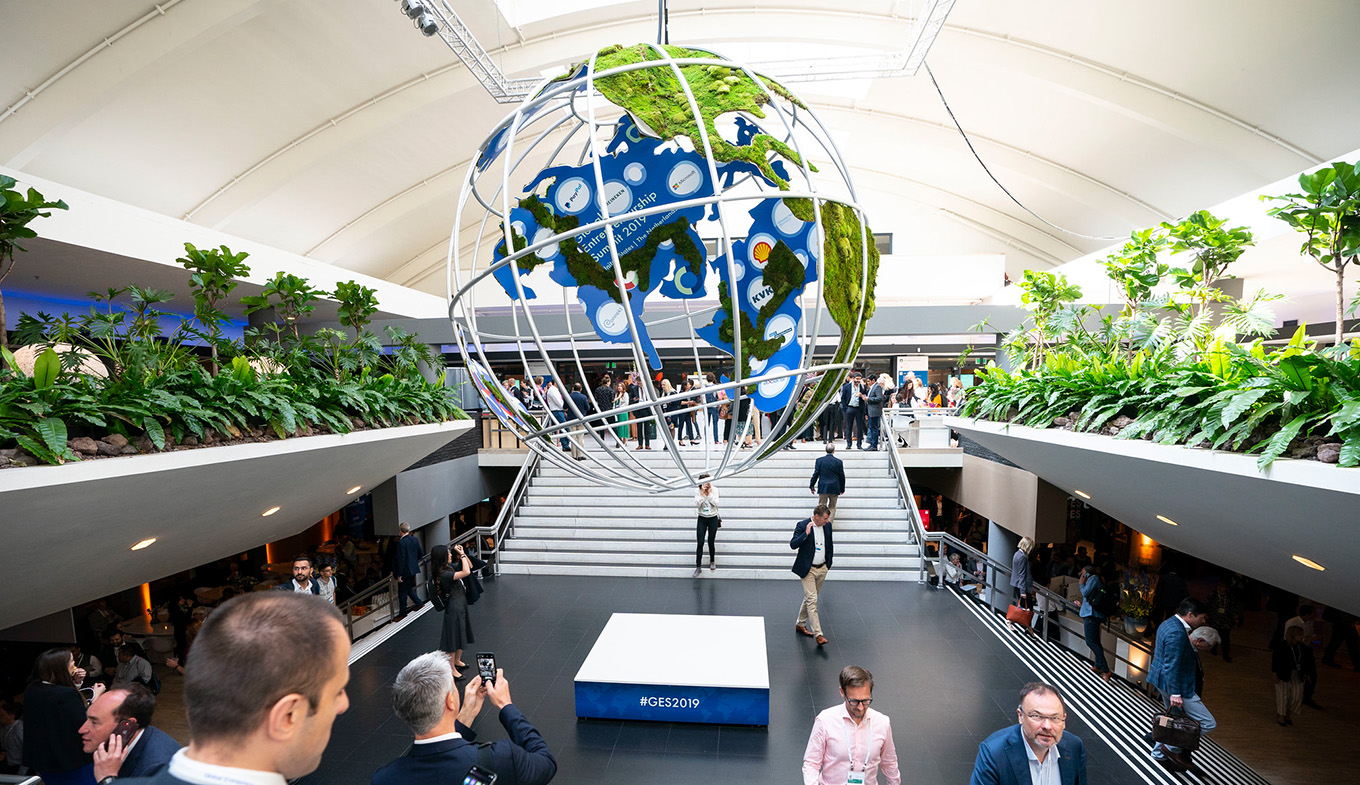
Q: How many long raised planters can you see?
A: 2